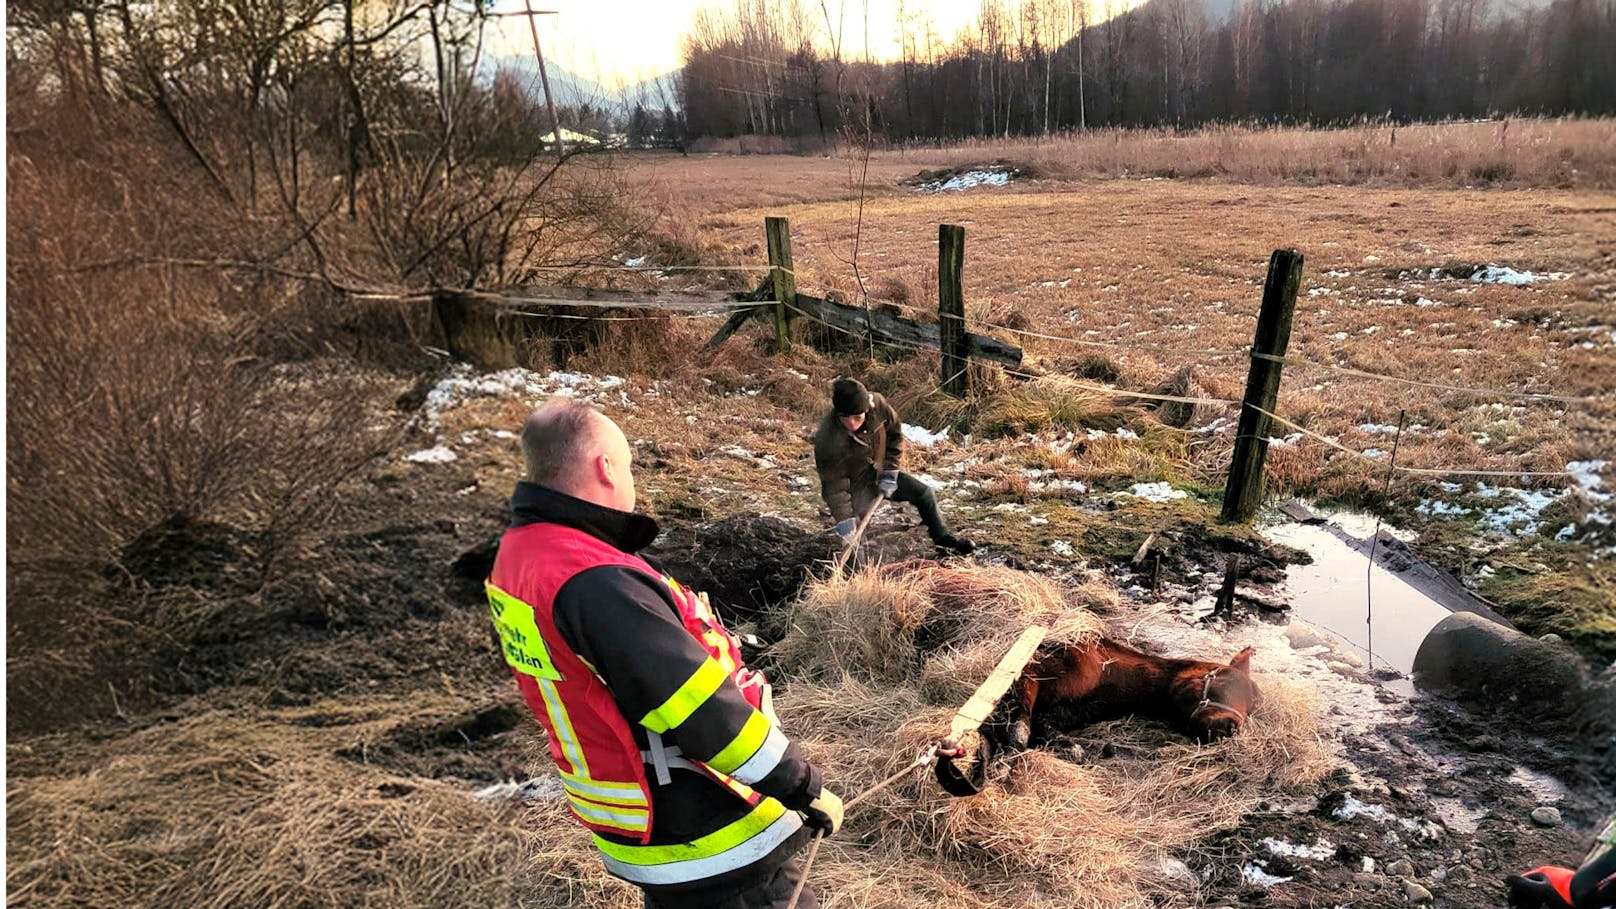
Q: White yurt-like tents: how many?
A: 0